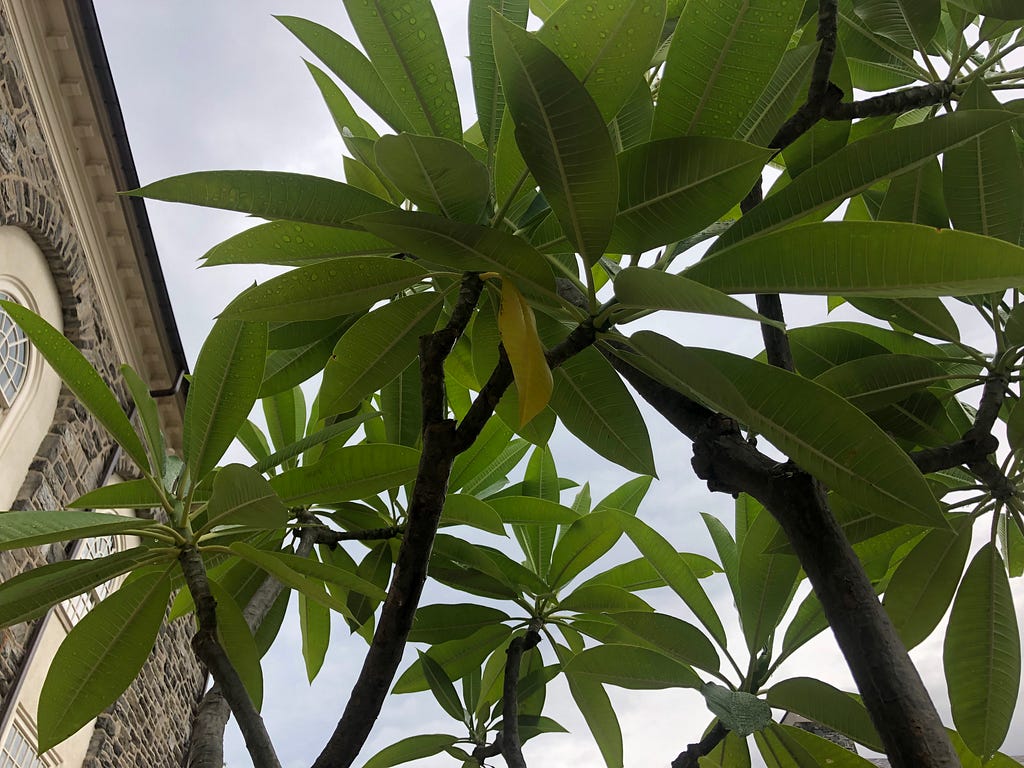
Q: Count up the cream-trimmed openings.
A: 3